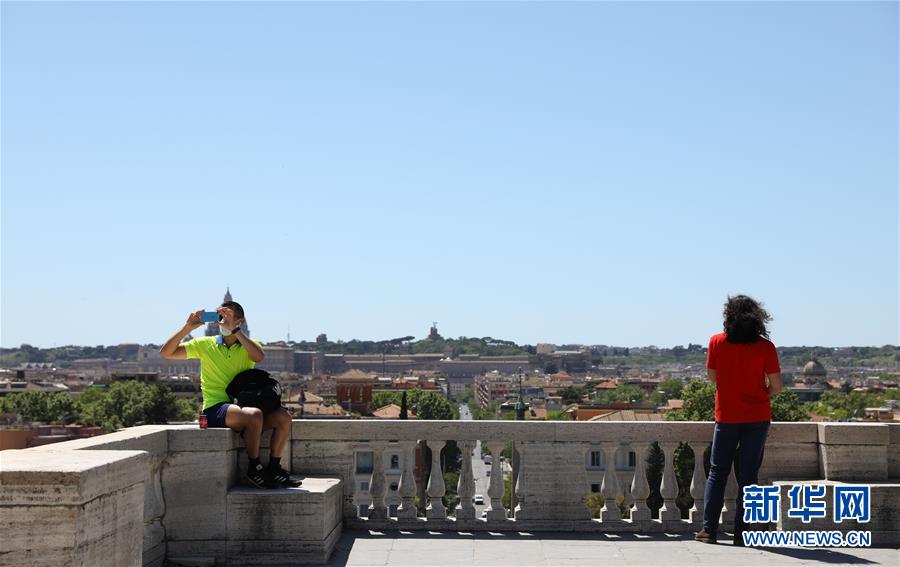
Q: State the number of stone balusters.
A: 10